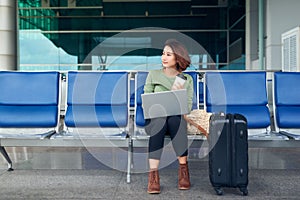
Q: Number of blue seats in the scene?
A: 5